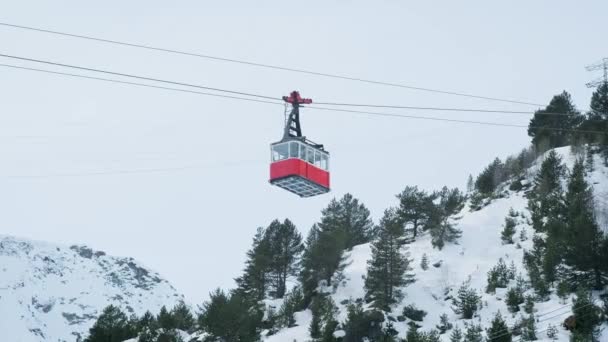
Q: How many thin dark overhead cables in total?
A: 3